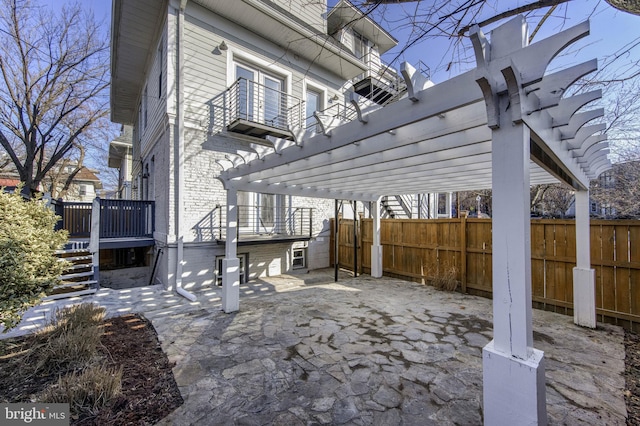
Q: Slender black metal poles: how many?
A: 2